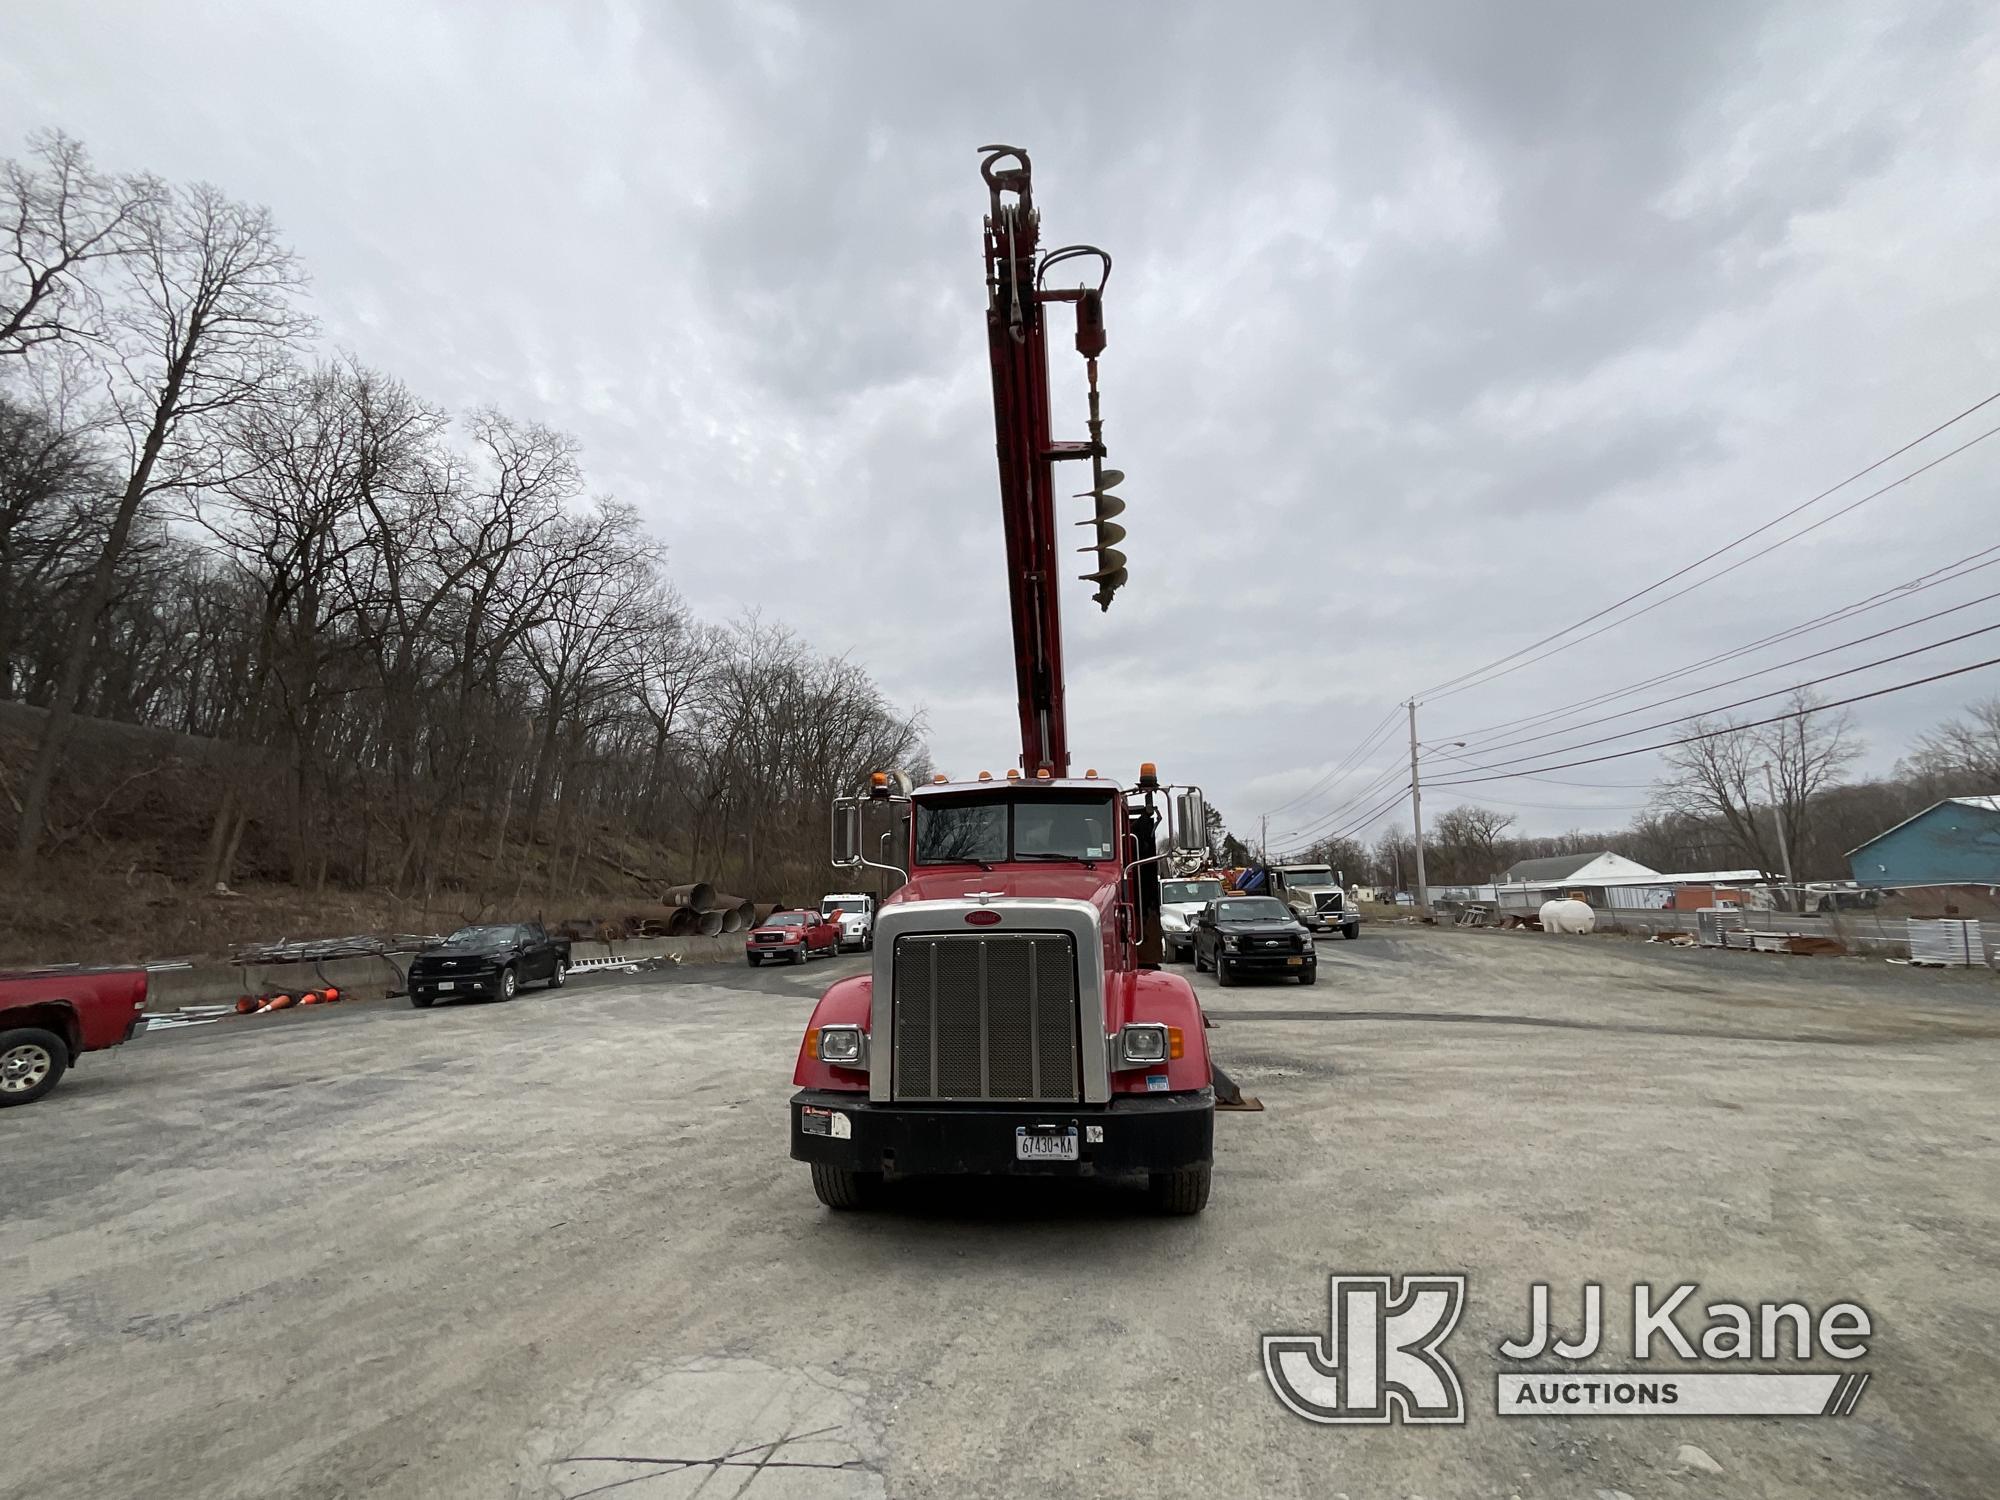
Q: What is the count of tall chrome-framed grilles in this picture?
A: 1